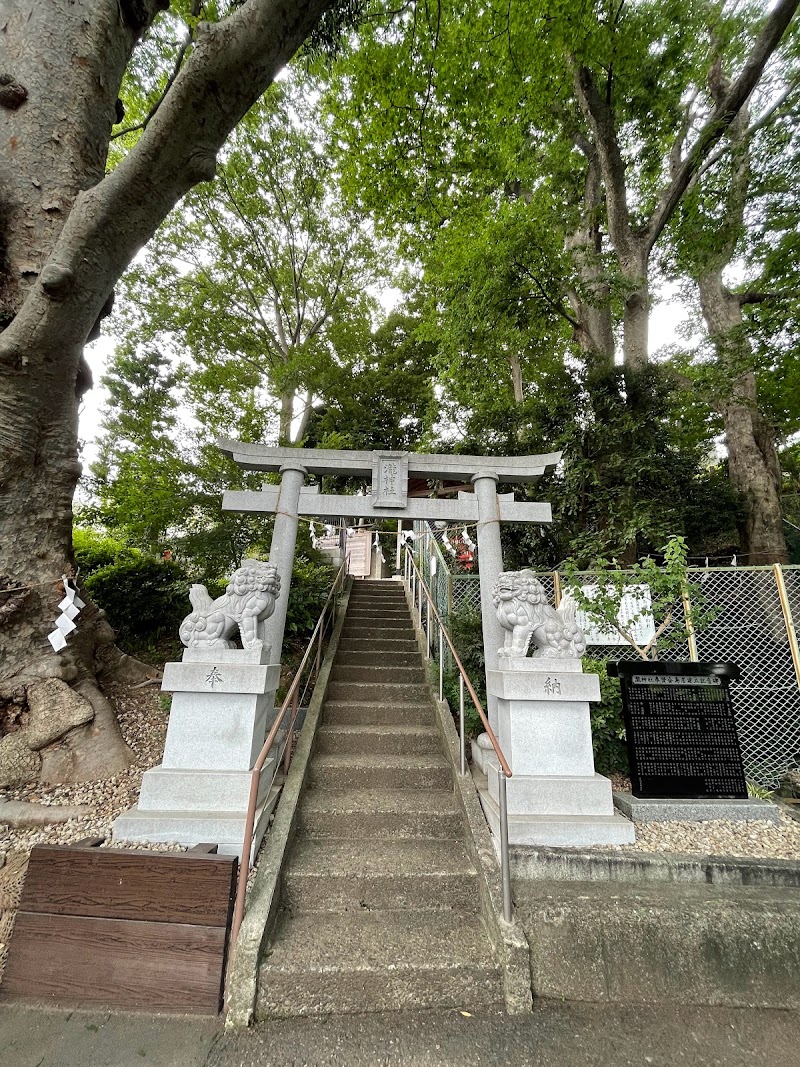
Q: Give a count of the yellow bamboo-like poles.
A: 3